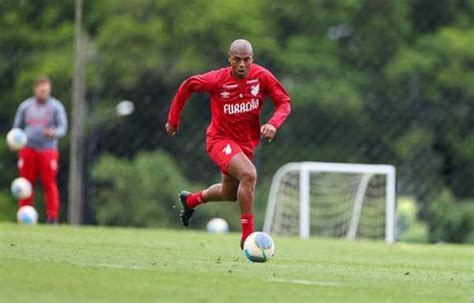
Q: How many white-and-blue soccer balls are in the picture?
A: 5